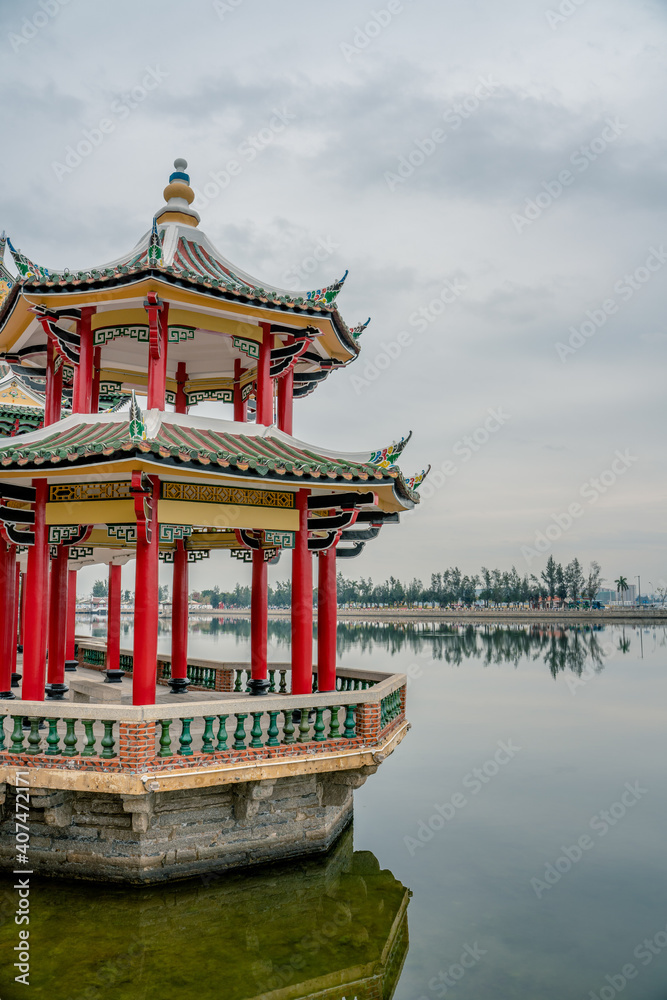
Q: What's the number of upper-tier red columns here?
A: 8